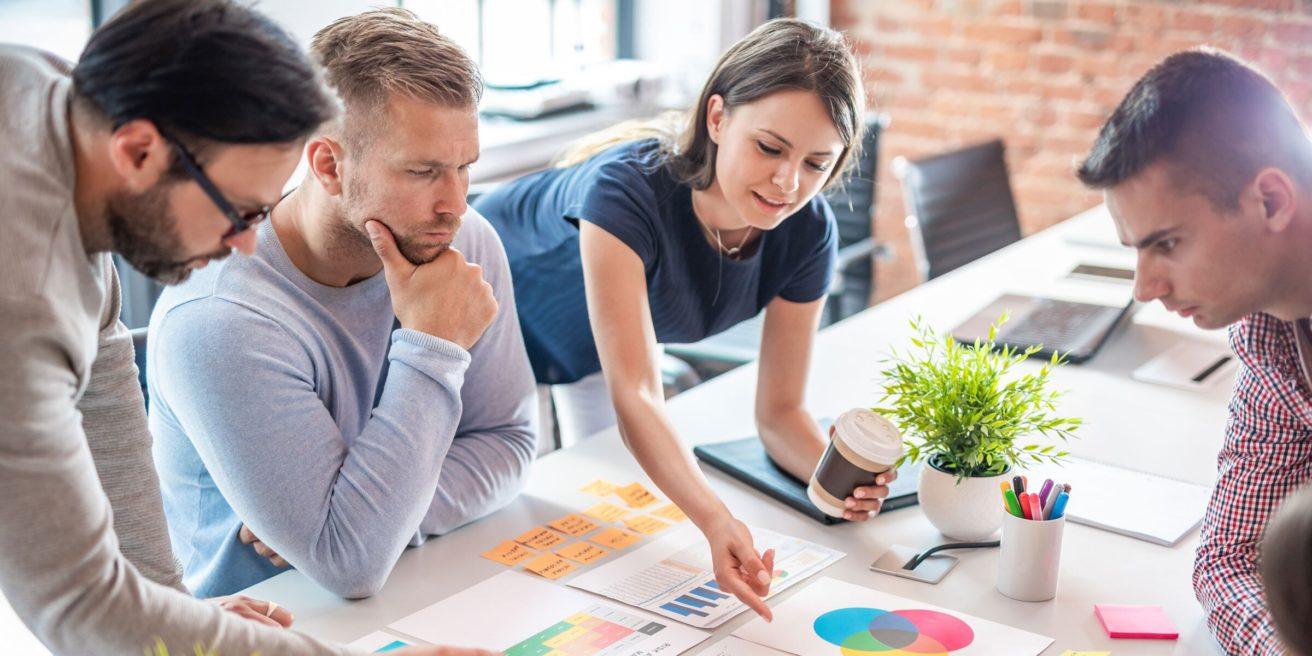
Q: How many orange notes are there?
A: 11